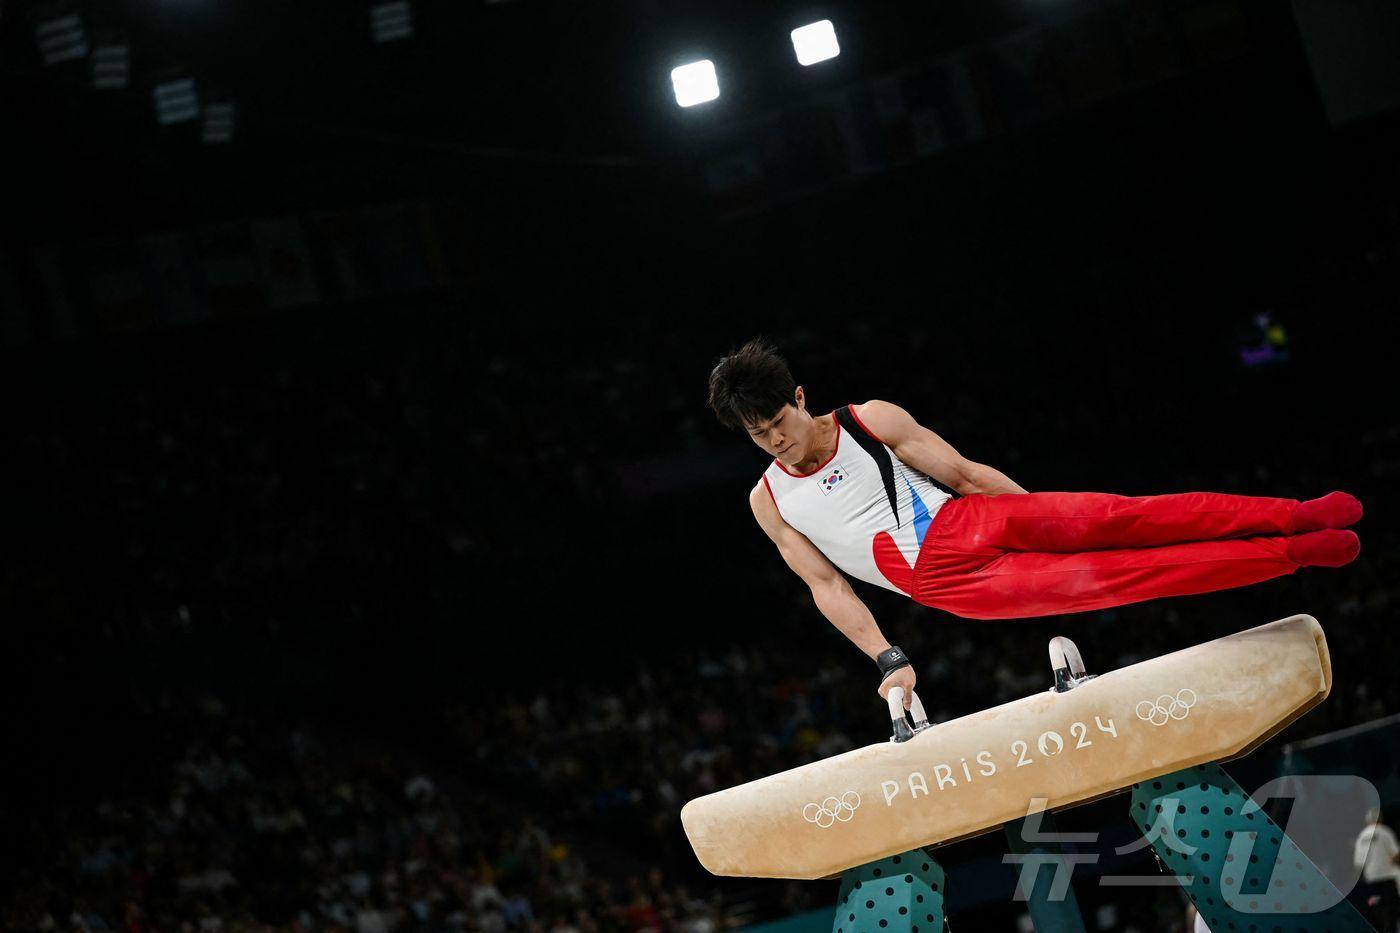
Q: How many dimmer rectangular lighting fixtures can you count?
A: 5